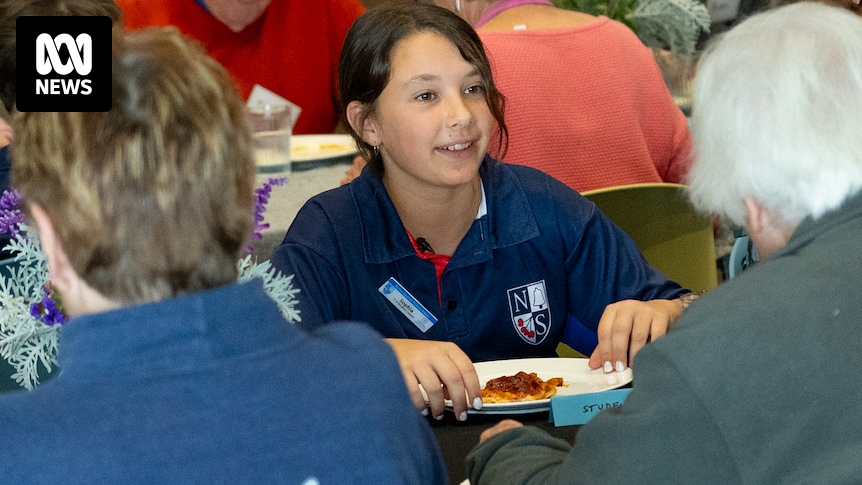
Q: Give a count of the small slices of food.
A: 1